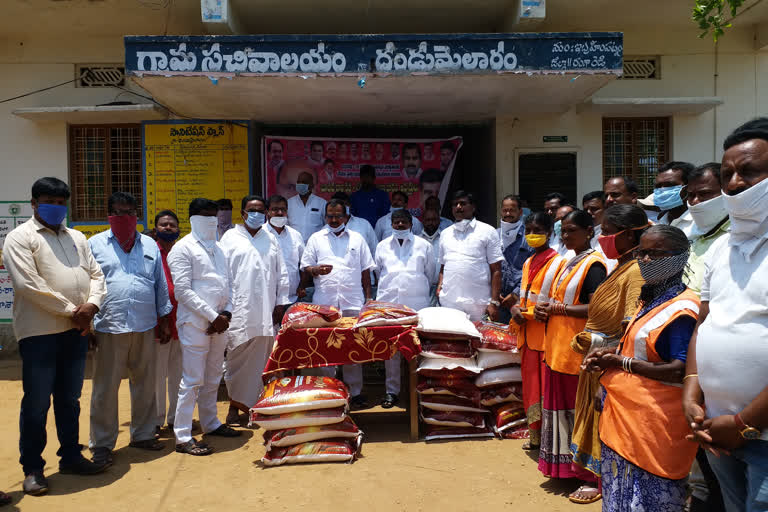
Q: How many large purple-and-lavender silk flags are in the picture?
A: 0